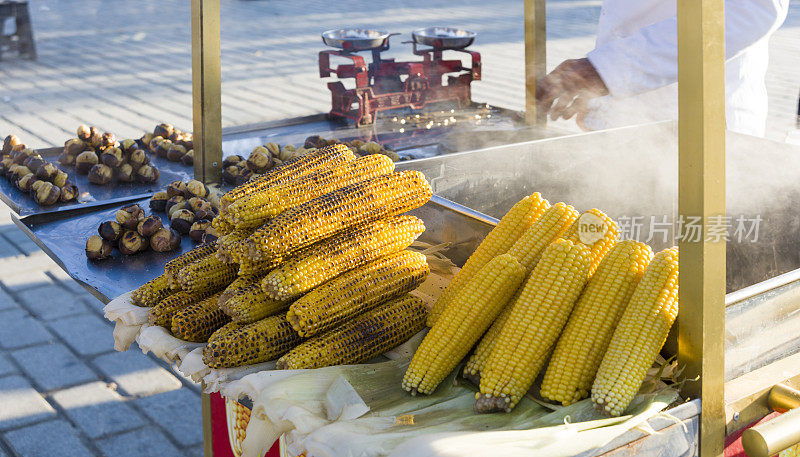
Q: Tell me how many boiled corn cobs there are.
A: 7